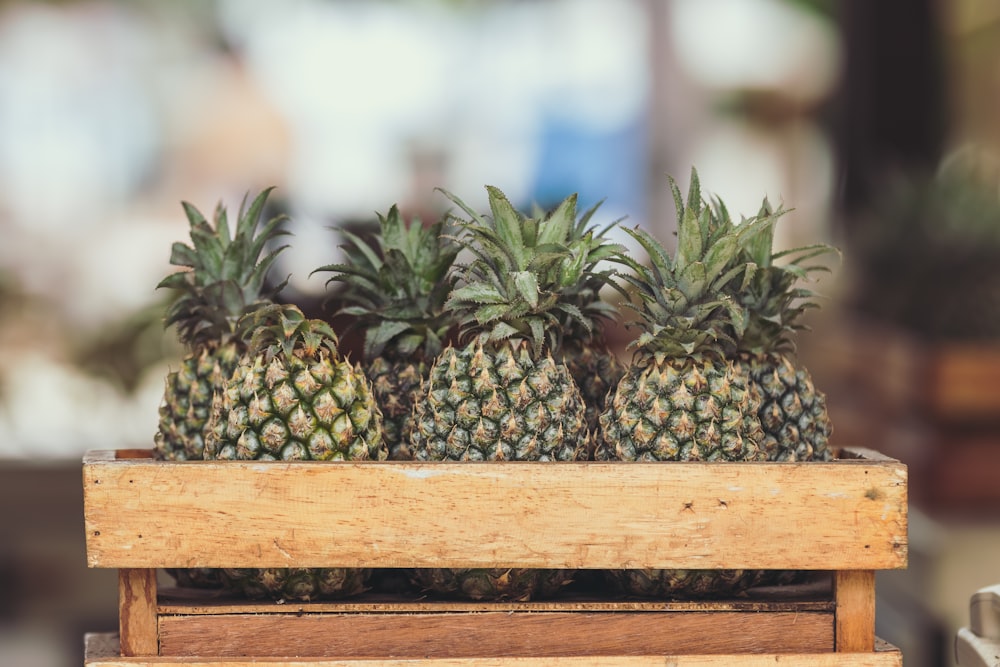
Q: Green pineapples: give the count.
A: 7